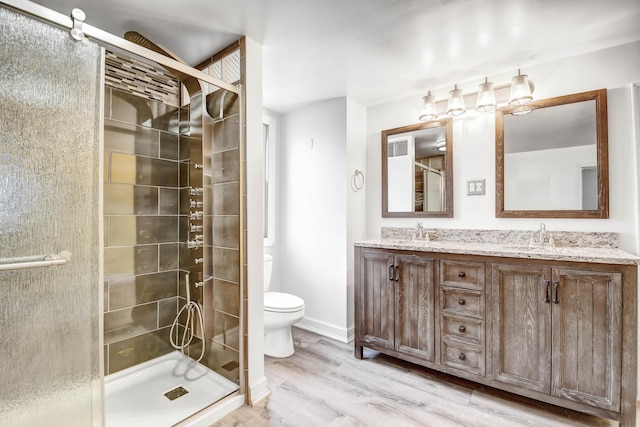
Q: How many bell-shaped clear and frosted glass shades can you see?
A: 4